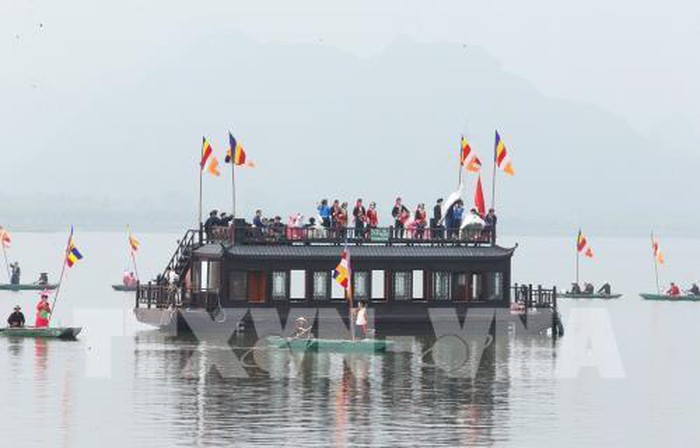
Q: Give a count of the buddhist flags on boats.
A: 10